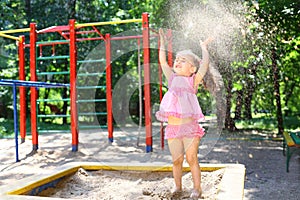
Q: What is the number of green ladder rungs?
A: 12